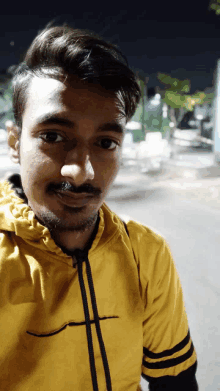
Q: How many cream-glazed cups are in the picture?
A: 0